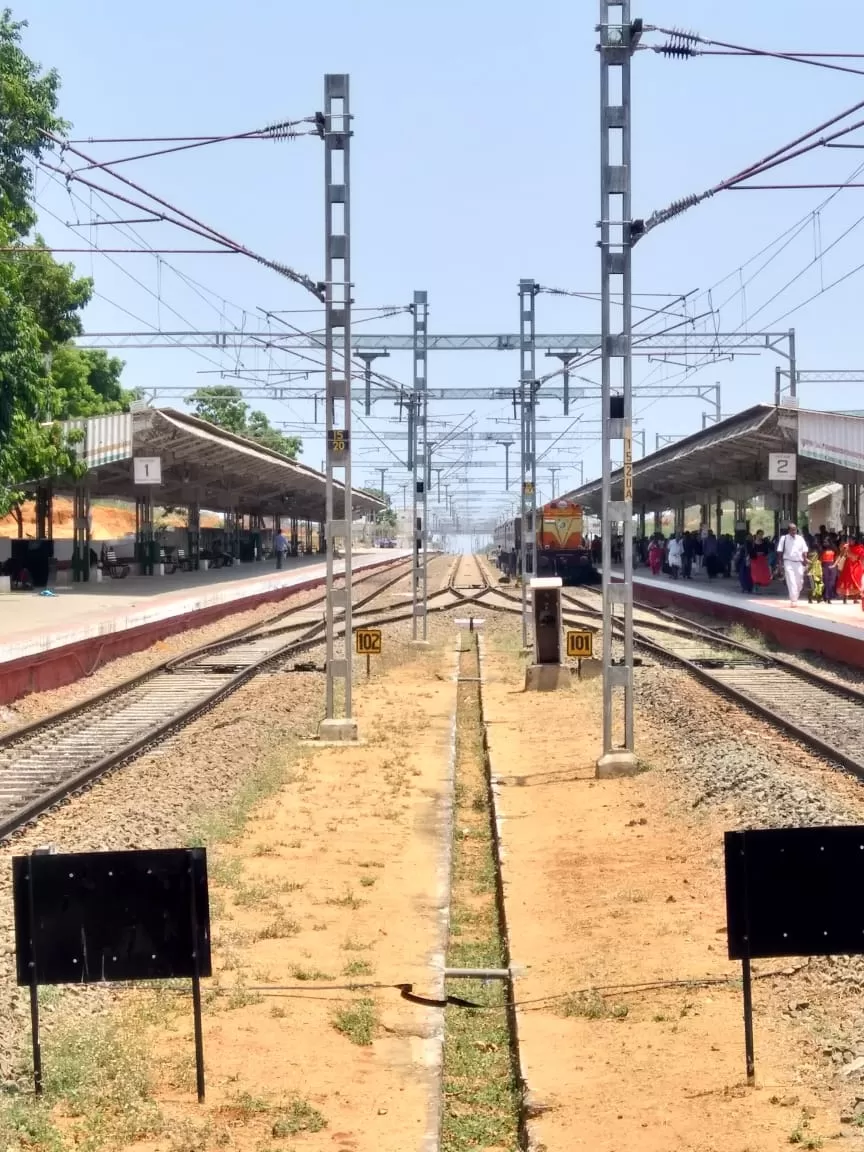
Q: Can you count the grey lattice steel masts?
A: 4